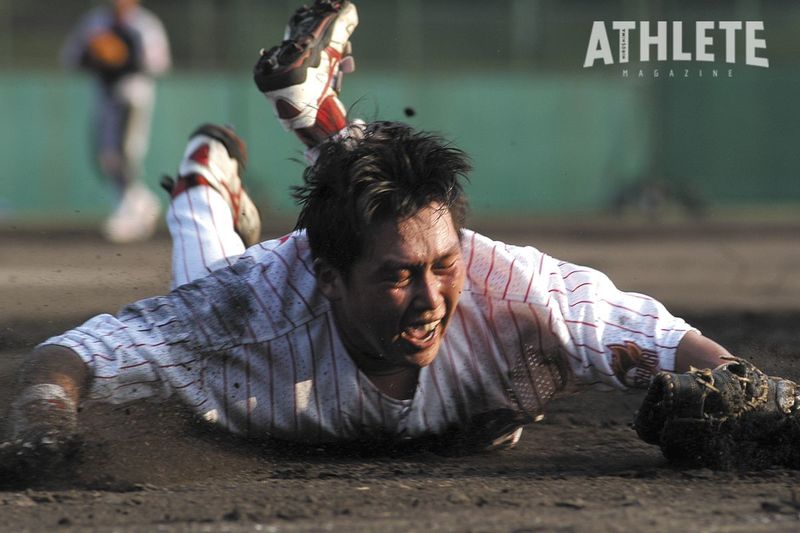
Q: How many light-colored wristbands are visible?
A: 1